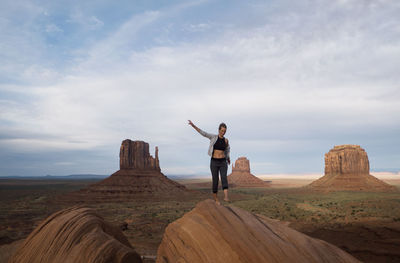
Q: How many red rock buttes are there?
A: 3